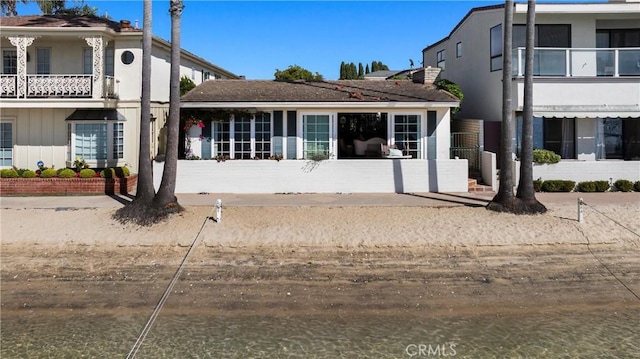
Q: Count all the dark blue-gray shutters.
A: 4